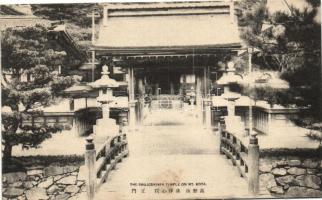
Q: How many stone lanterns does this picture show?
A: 2